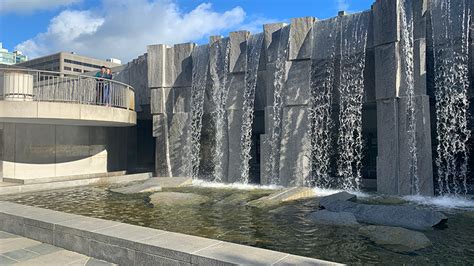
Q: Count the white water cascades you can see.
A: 8